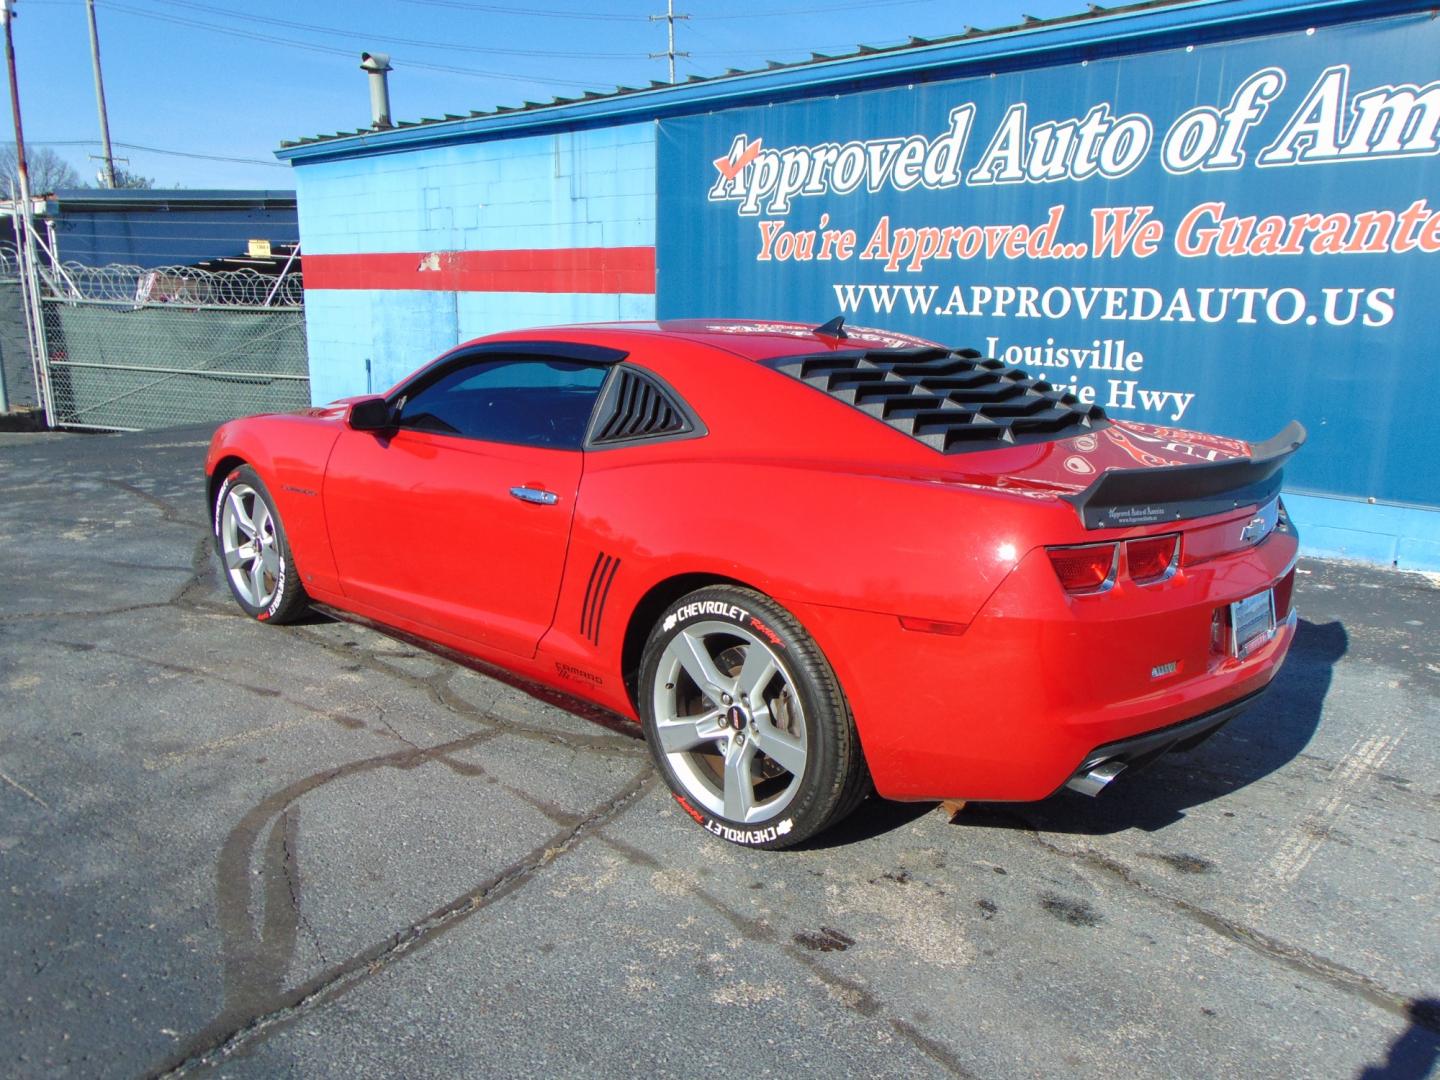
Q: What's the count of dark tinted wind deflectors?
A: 1